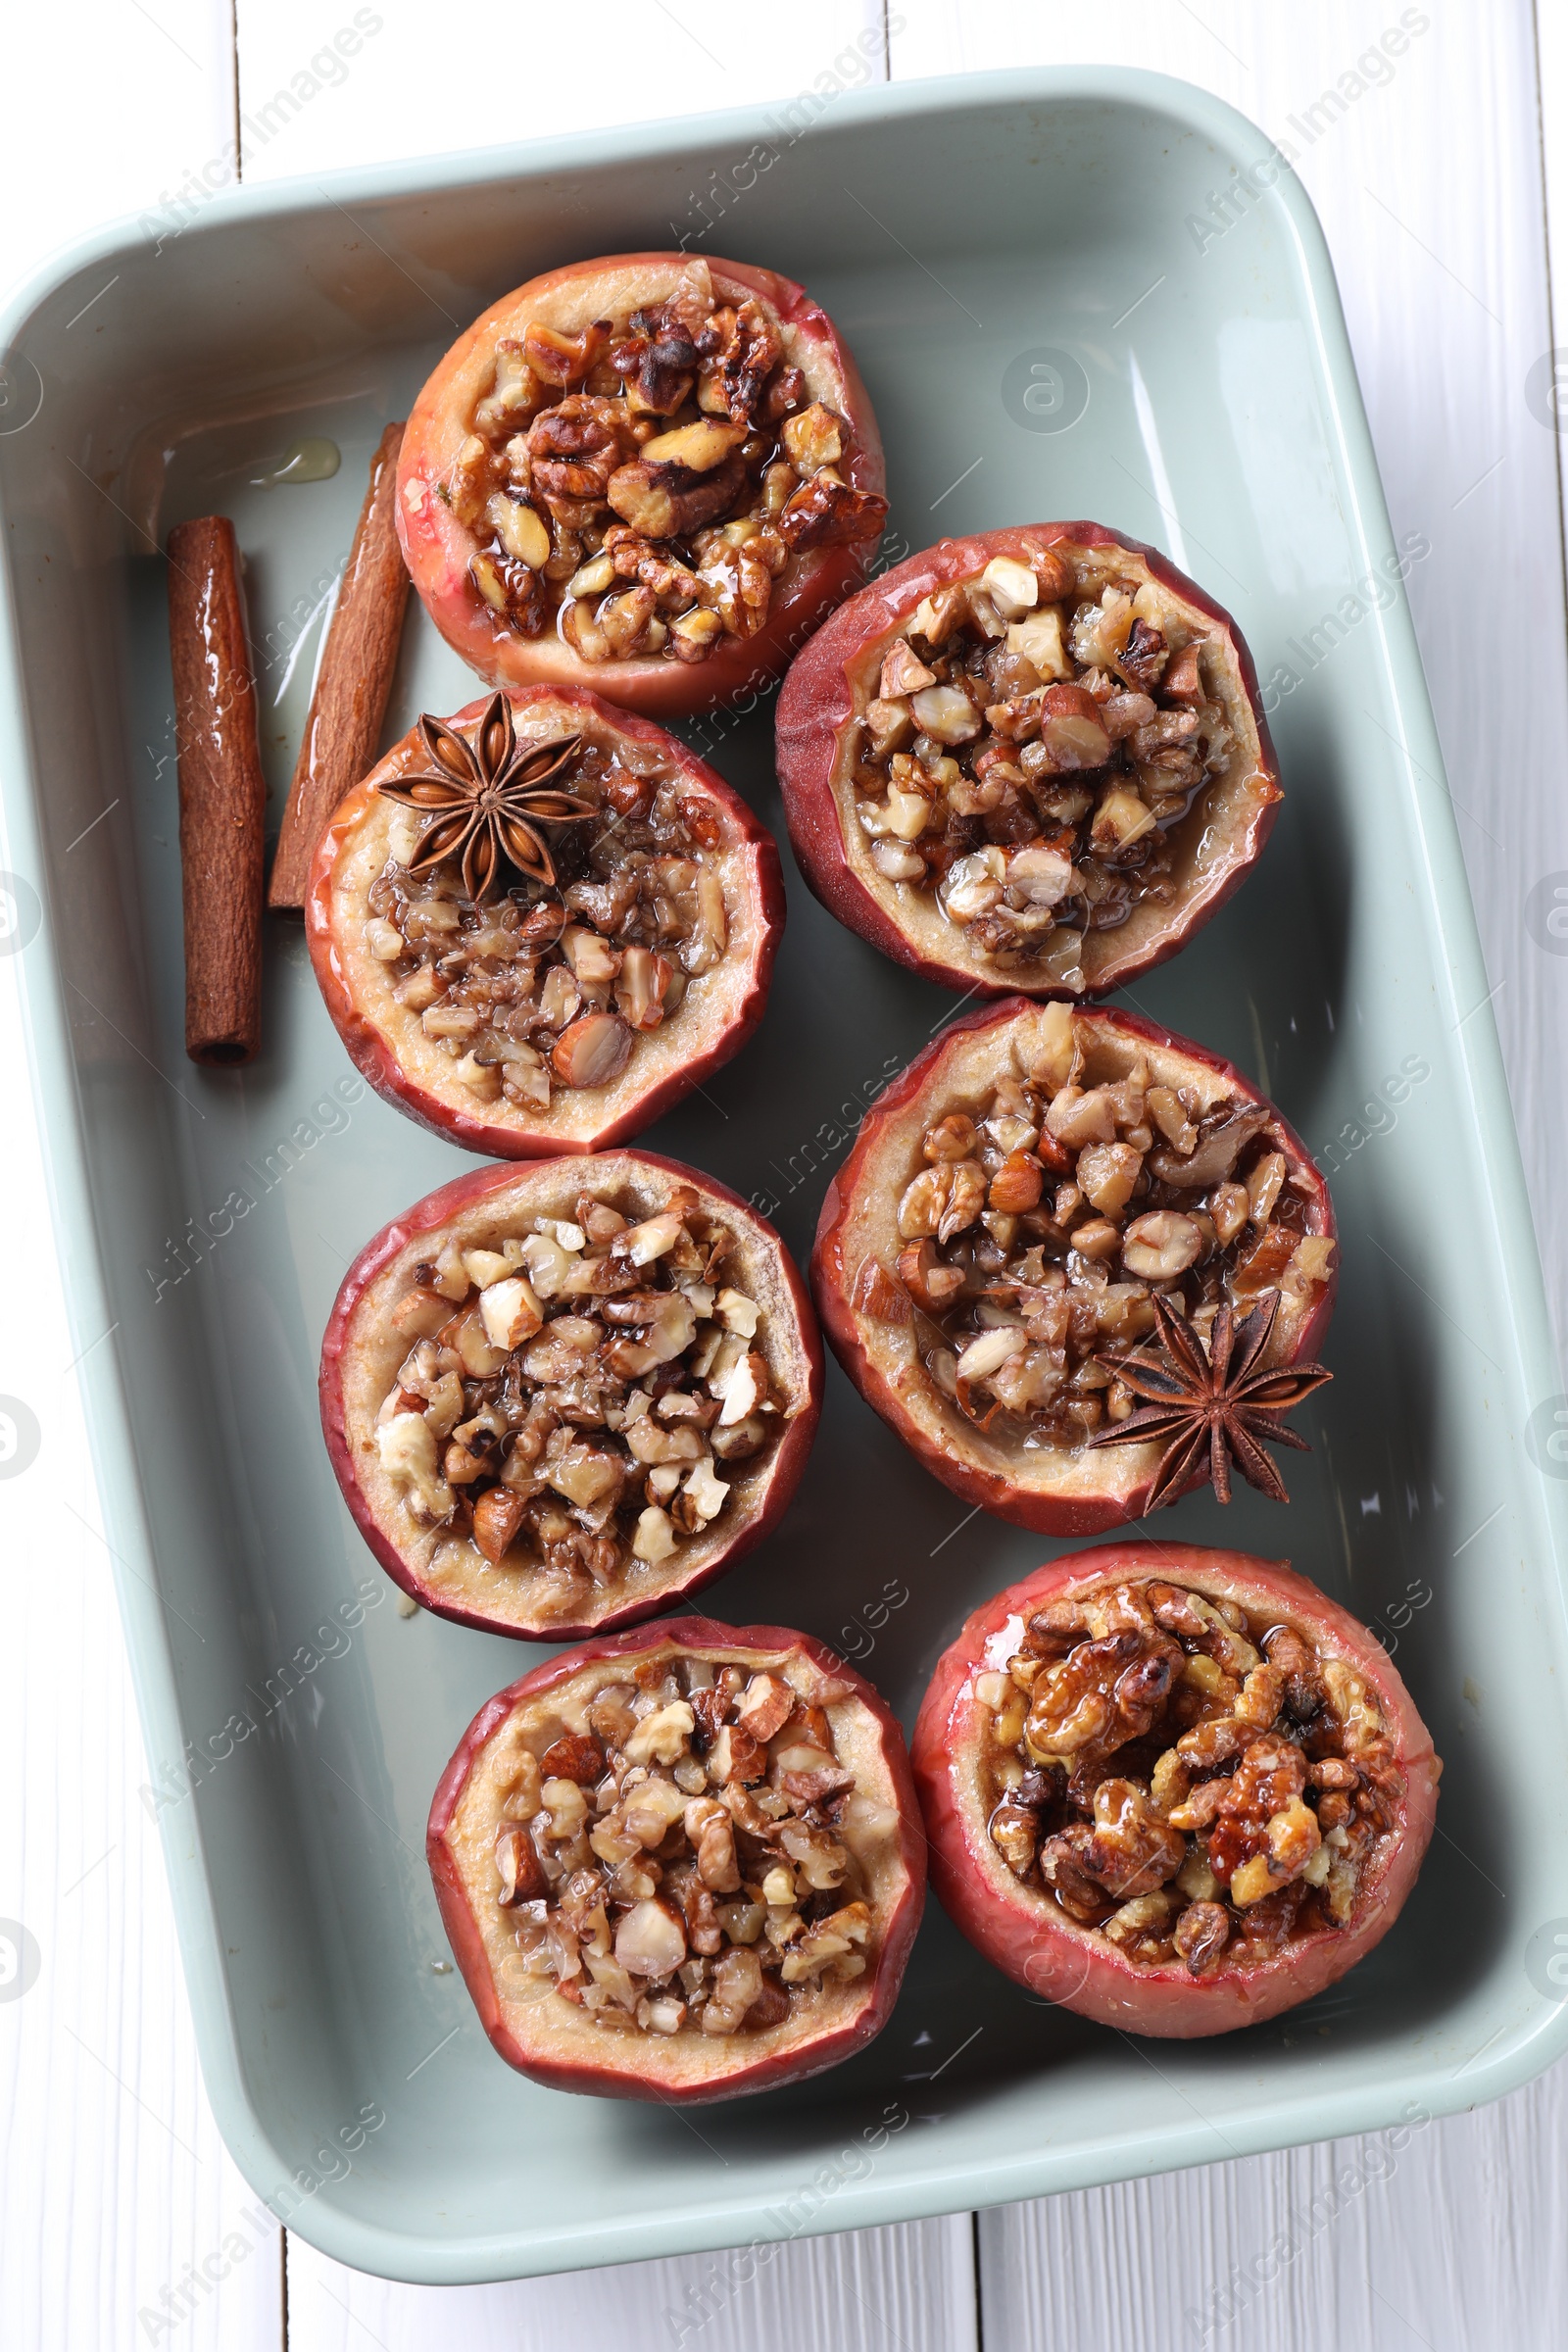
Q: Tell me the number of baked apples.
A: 7